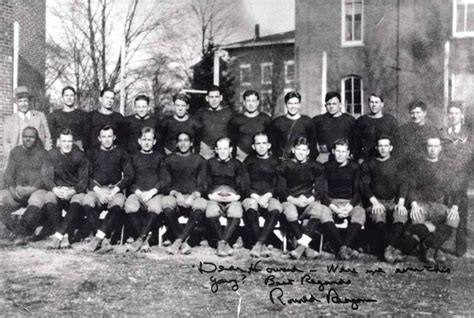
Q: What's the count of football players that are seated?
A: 11